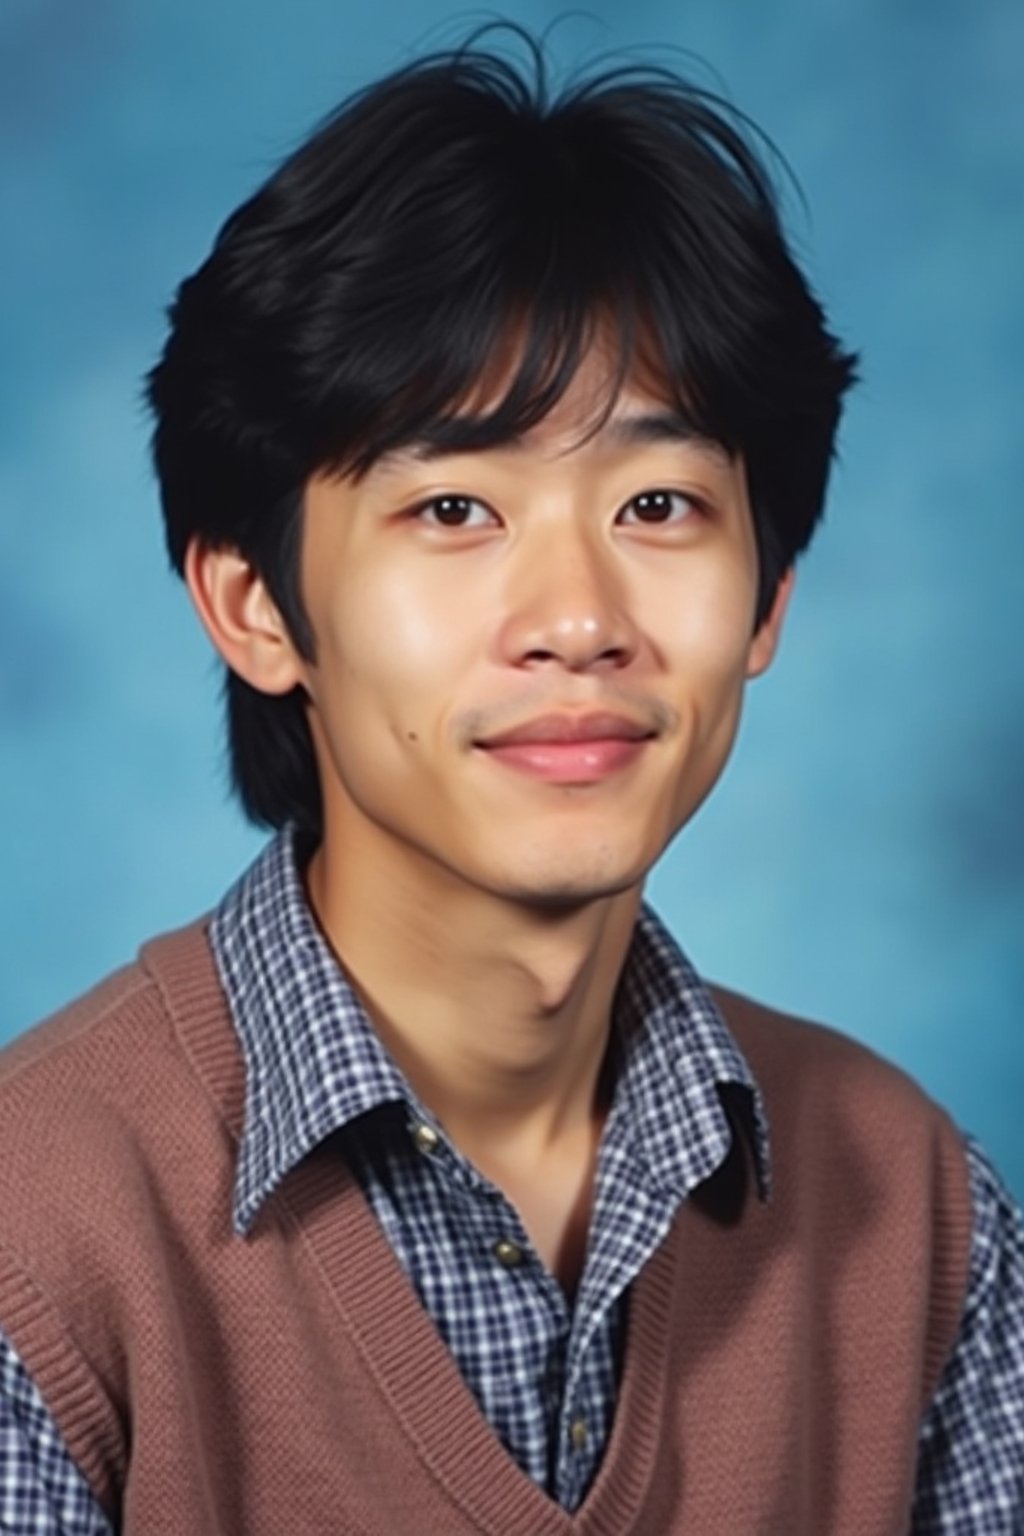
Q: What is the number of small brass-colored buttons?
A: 3